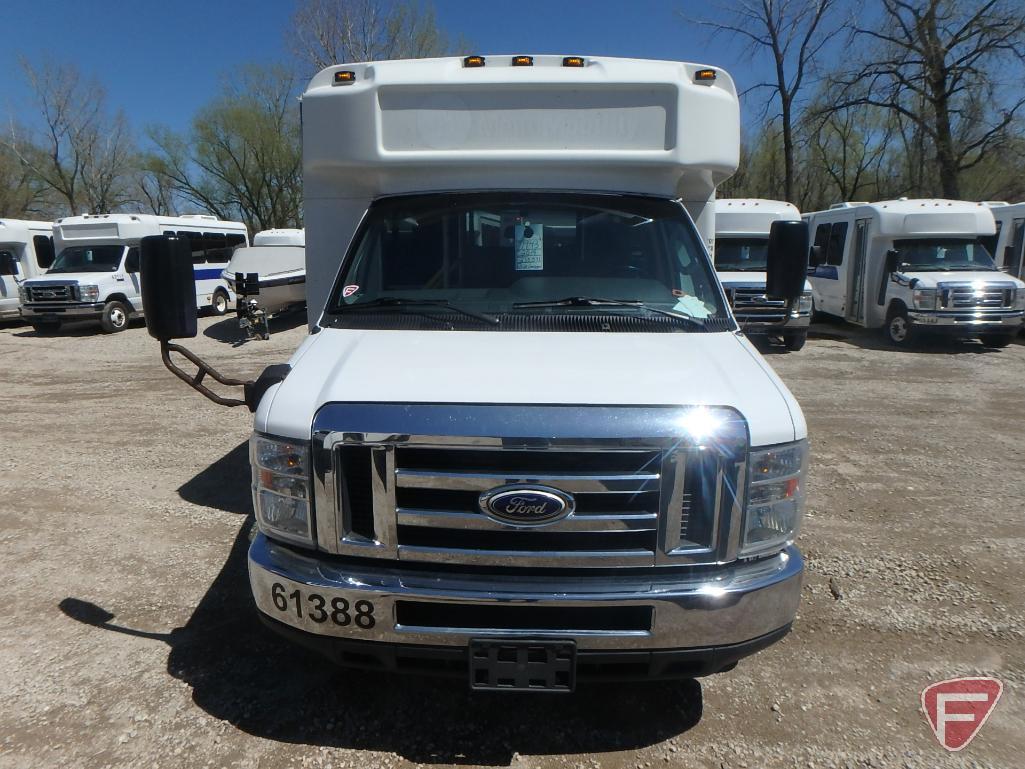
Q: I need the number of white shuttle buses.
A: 6